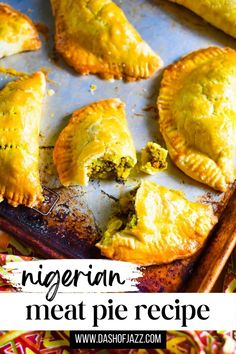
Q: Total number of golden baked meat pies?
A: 7